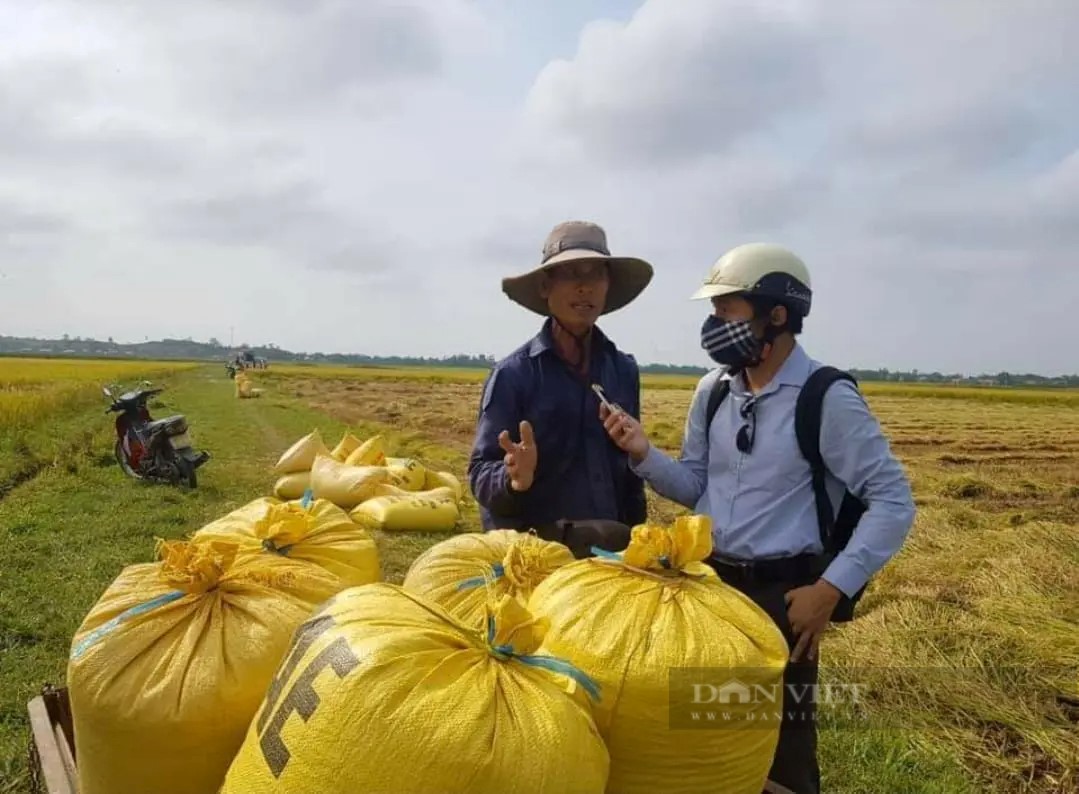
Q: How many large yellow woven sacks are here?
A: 5